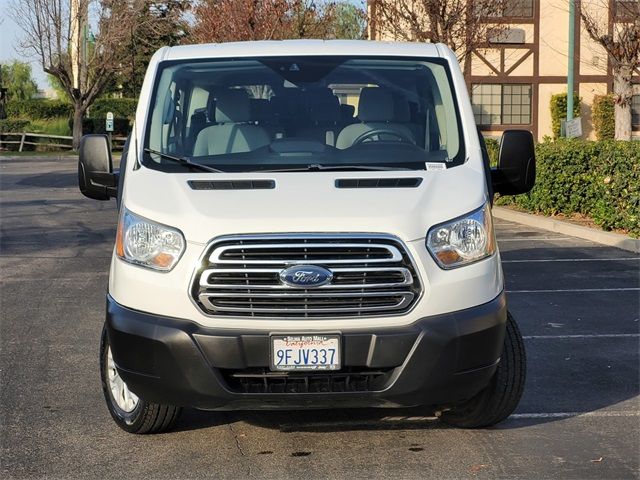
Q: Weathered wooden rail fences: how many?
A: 1